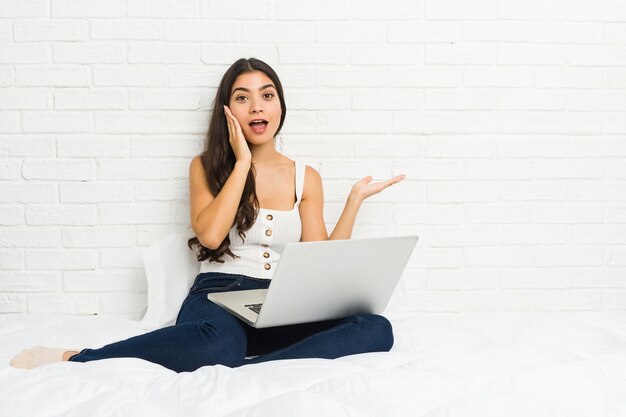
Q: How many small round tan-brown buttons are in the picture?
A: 4